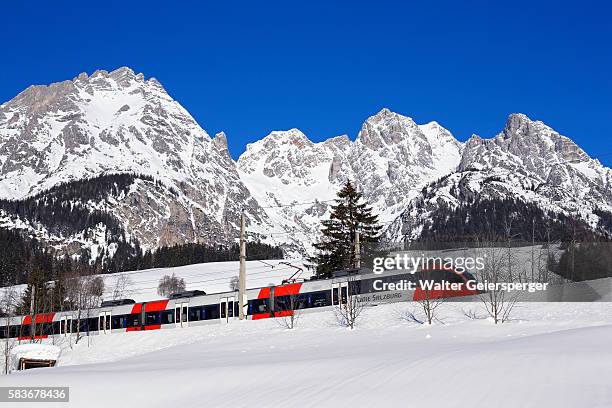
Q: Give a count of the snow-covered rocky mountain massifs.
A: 3